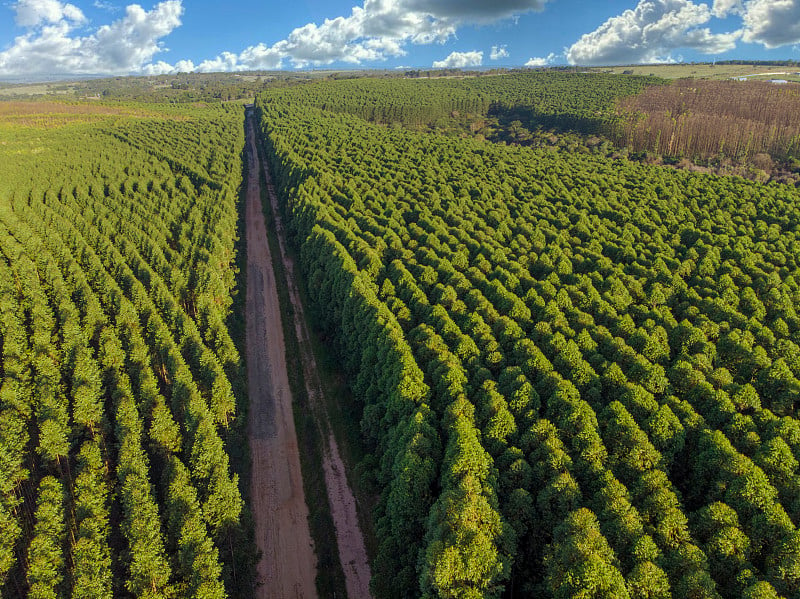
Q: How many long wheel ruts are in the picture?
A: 2